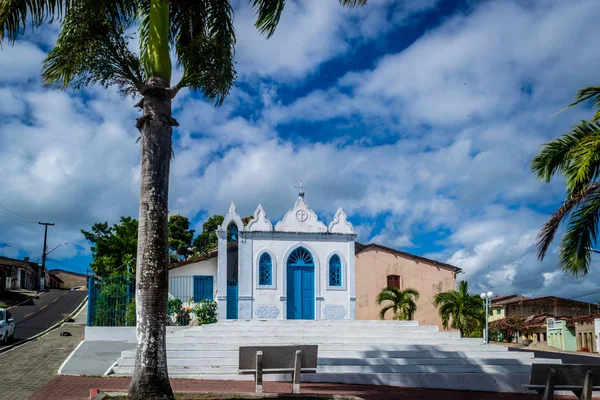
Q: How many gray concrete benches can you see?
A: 2